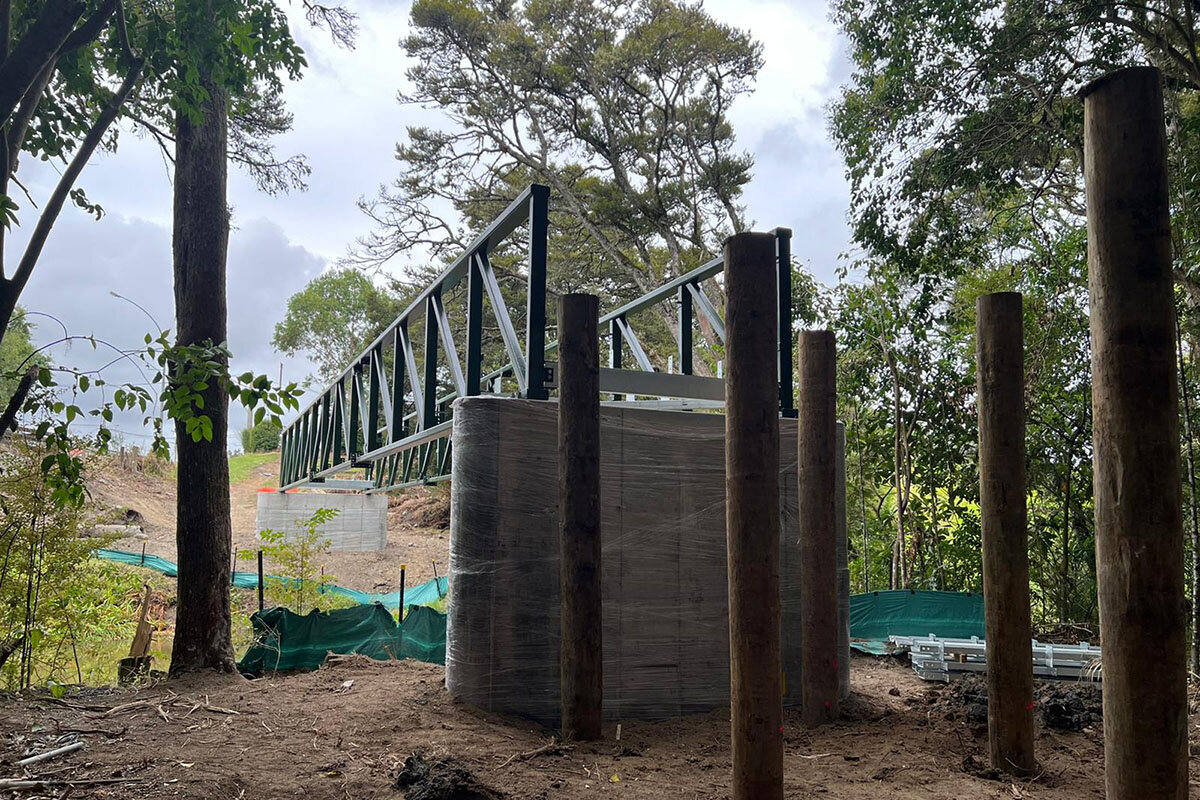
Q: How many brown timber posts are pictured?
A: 5